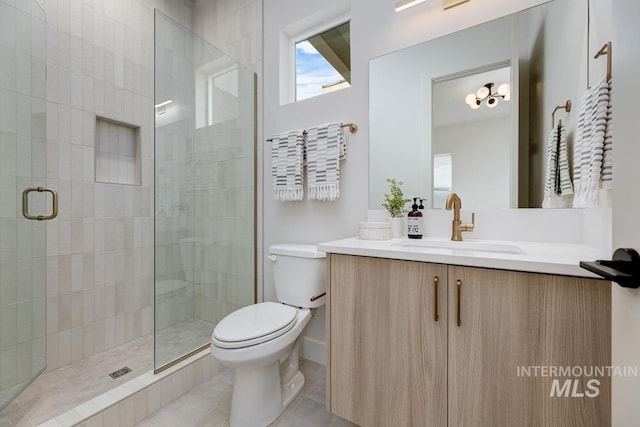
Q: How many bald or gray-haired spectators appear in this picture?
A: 0